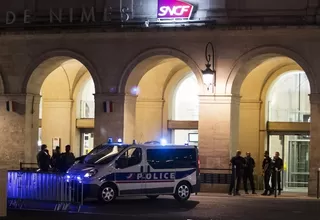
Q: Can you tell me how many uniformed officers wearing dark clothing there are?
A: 7